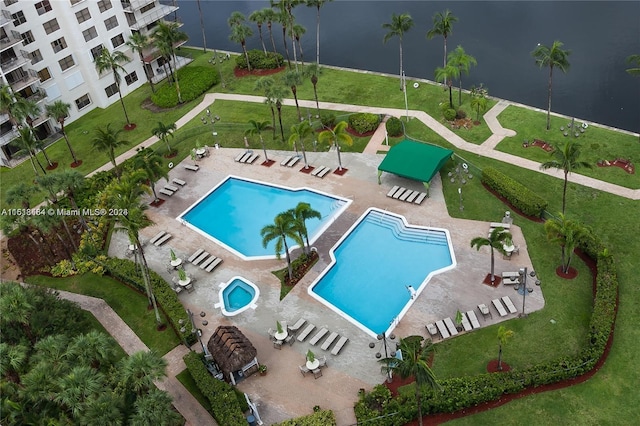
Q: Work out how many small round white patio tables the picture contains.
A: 7